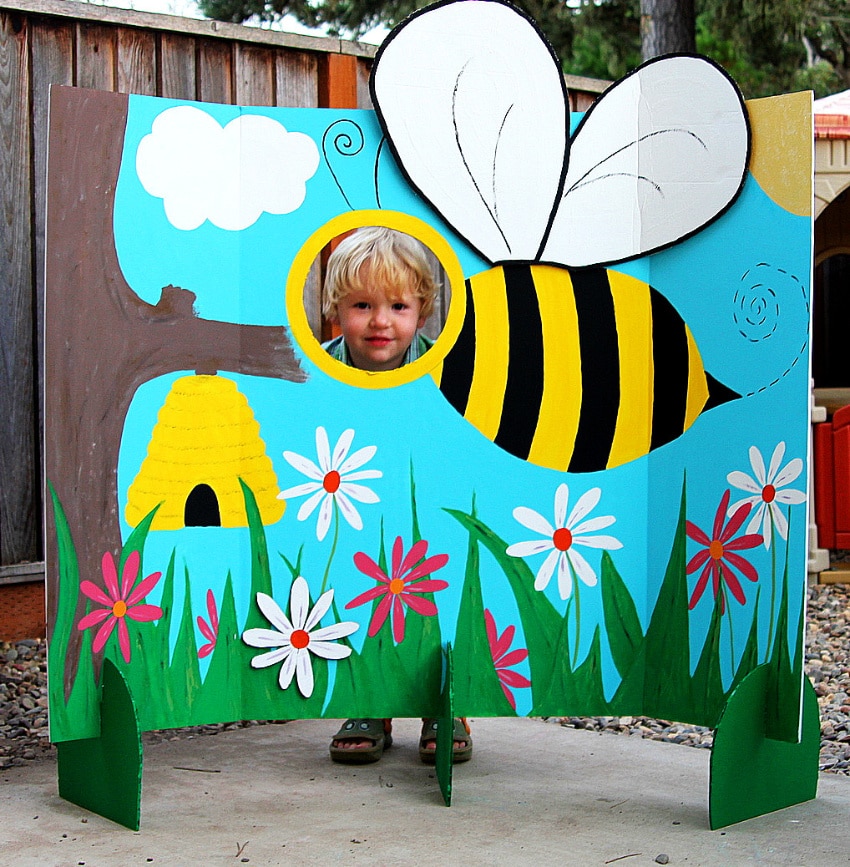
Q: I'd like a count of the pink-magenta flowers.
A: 5